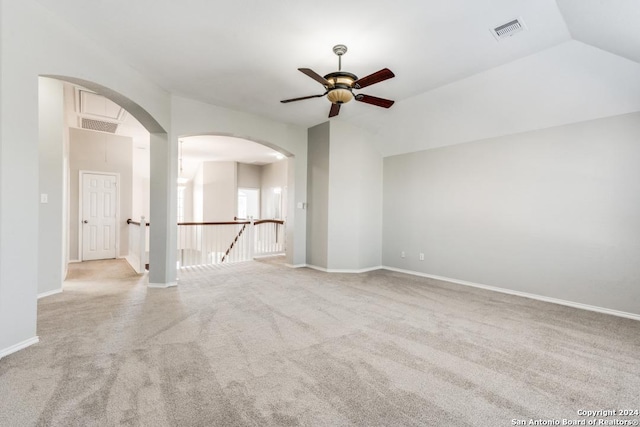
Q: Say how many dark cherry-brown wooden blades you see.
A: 5